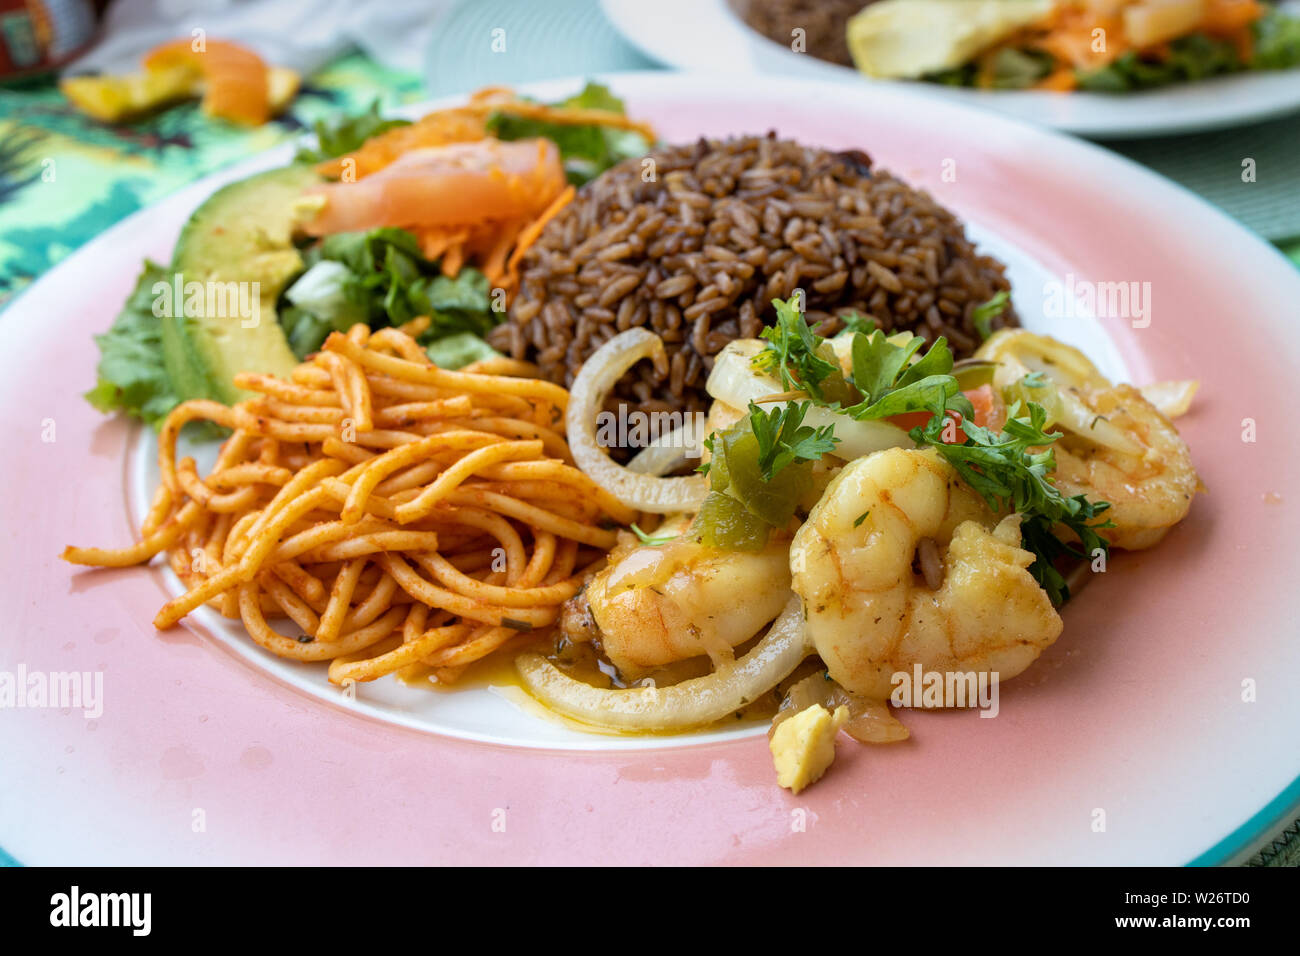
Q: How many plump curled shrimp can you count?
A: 3